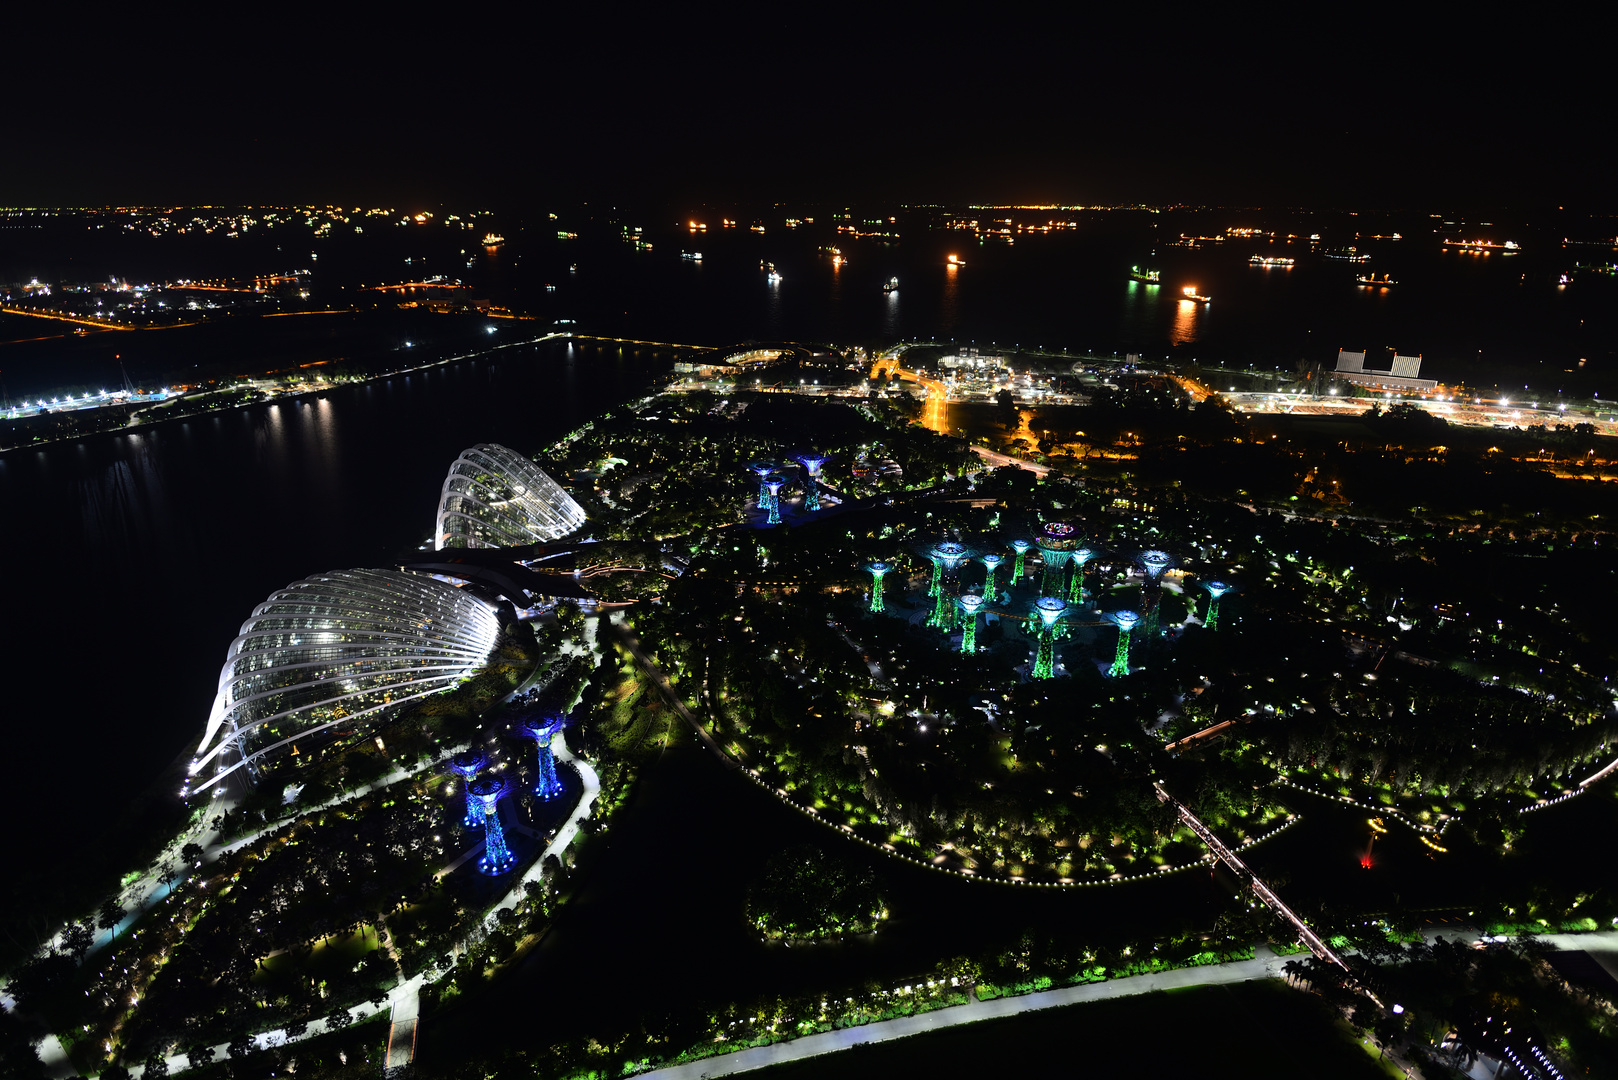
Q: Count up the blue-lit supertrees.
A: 6